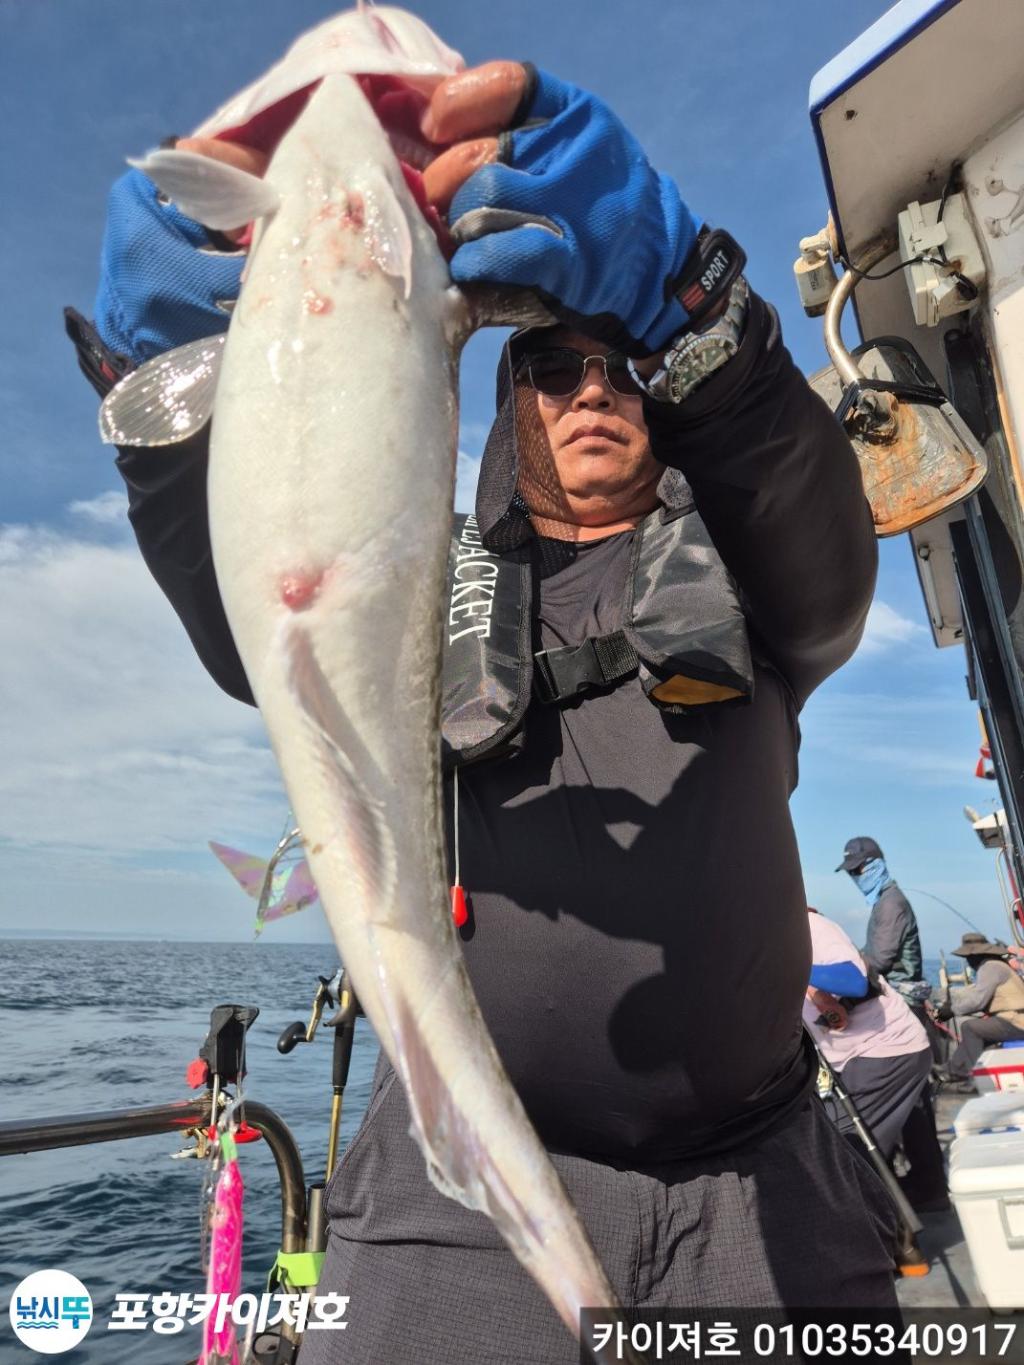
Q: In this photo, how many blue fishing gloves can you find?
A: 2